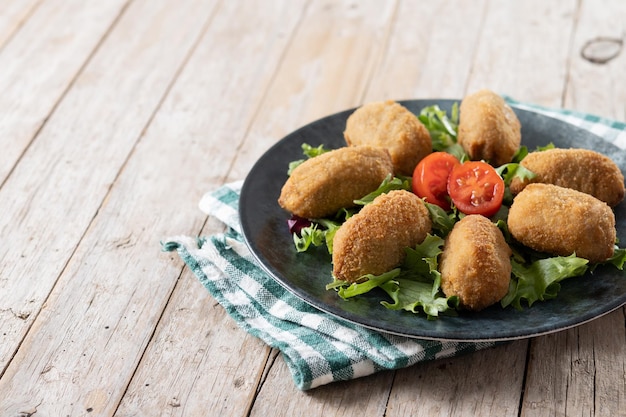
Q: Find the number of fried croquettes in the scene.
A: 7